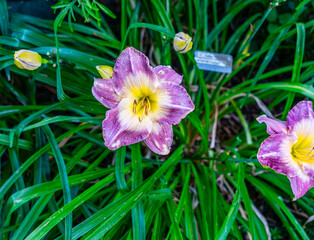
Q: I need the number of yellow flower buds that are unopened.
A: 3